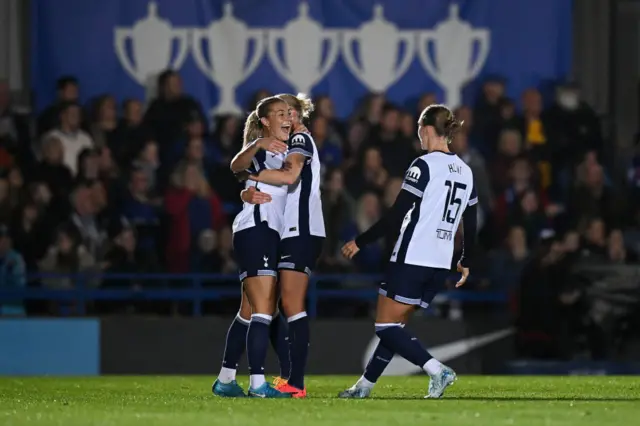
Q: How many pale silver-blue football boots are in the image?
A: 2